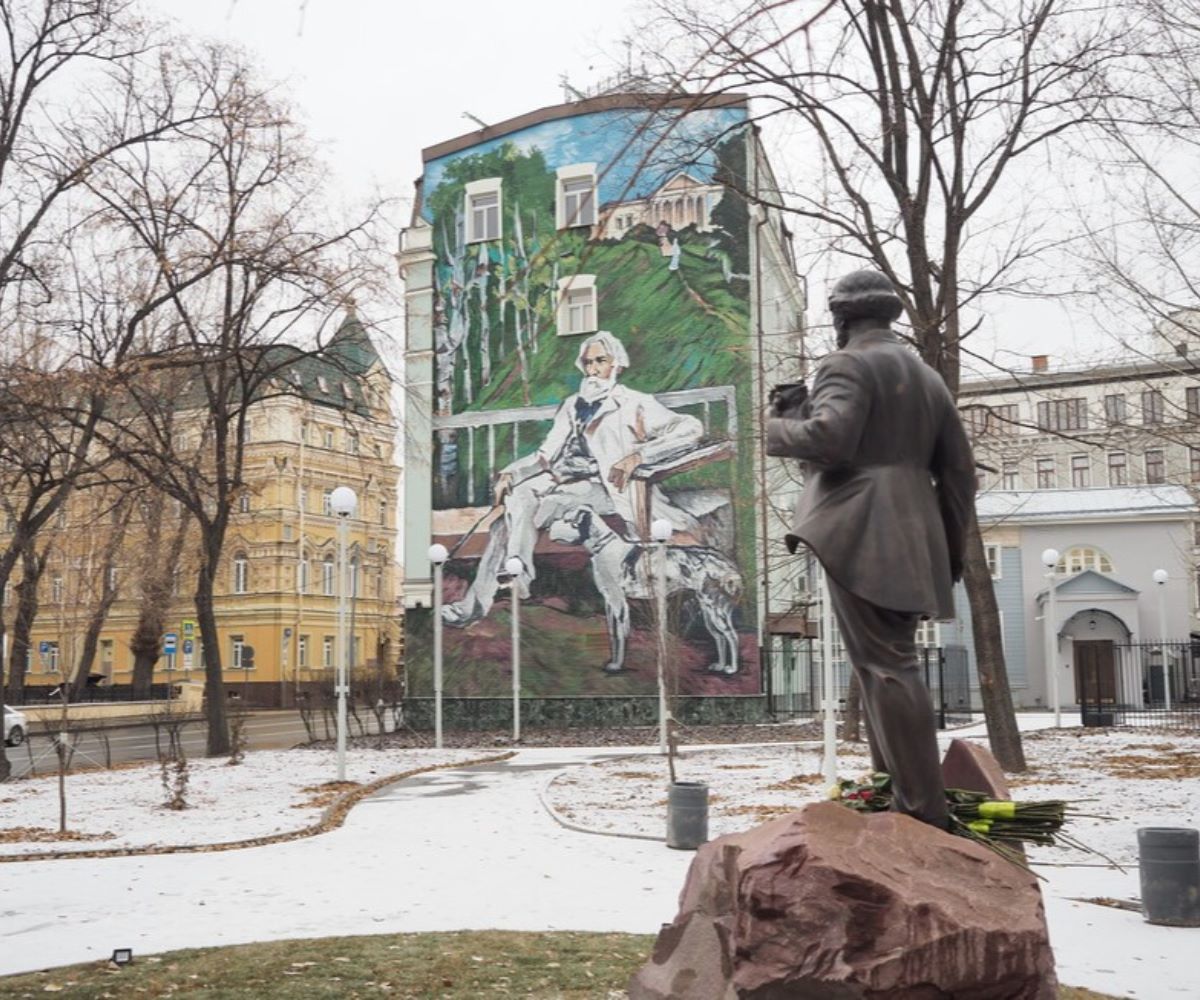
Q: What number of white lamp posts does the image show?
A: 7